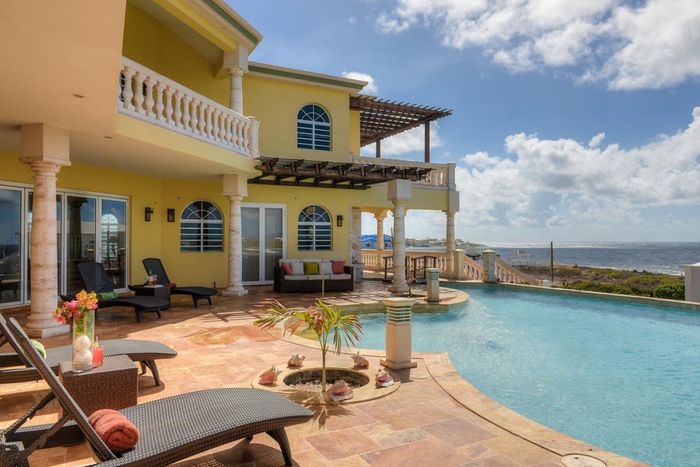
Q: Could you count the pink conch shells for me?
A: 5